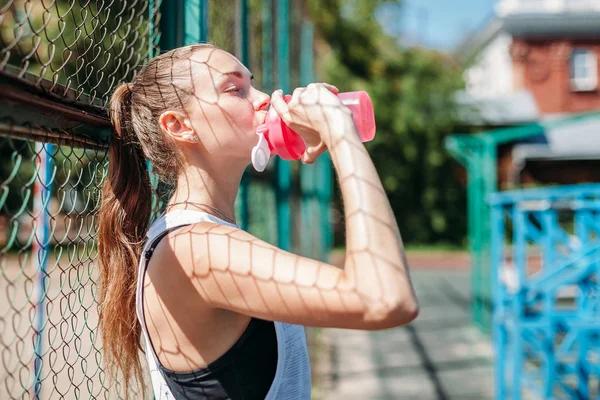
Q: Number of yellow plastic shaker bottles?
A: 0